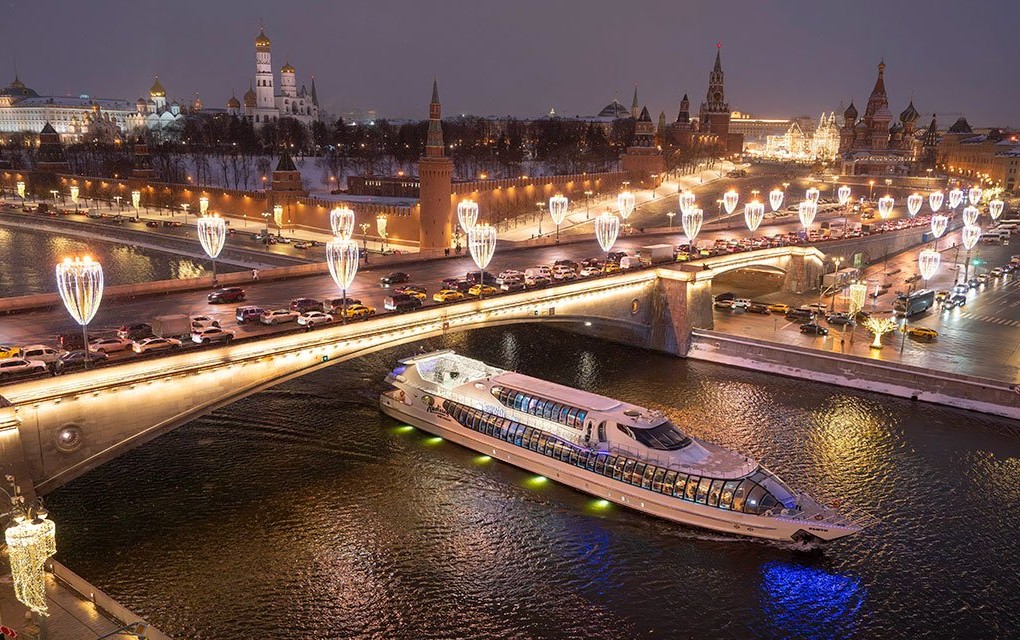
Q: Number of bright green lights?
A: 5